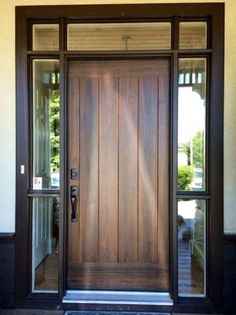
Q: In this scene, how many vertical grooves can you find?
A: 5